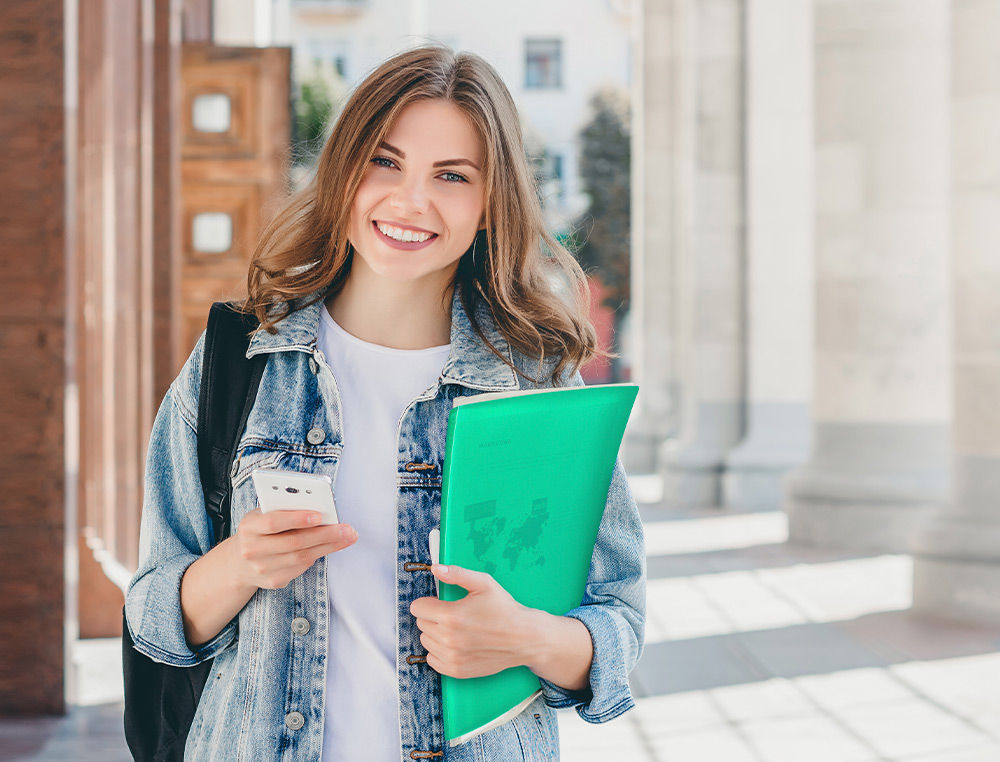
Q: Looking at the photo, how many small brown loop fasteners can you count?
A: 4